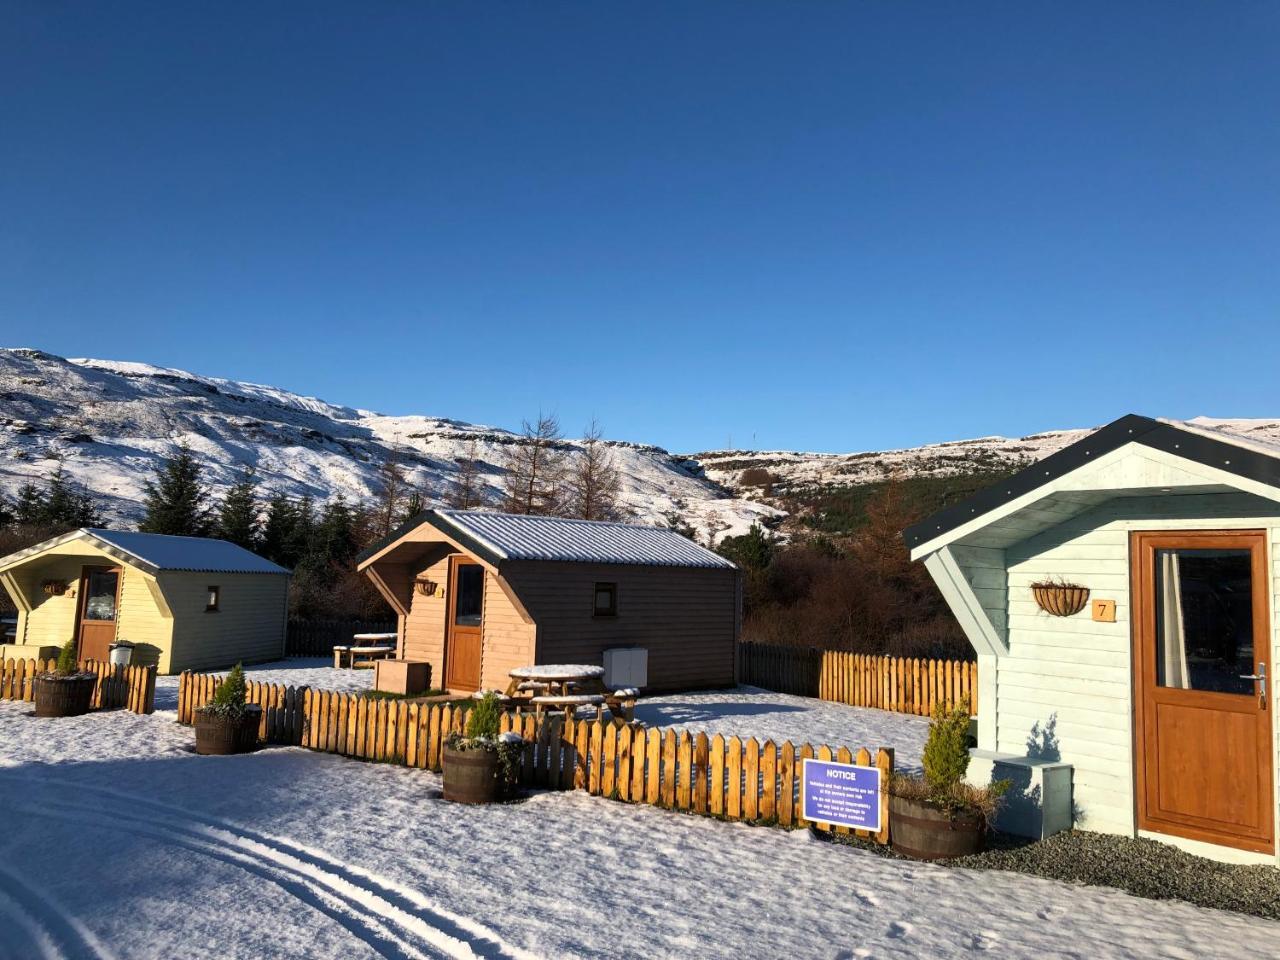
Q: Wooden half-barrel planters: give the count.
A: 4